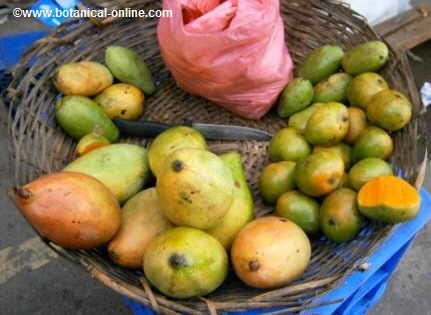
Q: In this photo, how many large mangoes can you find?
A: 8